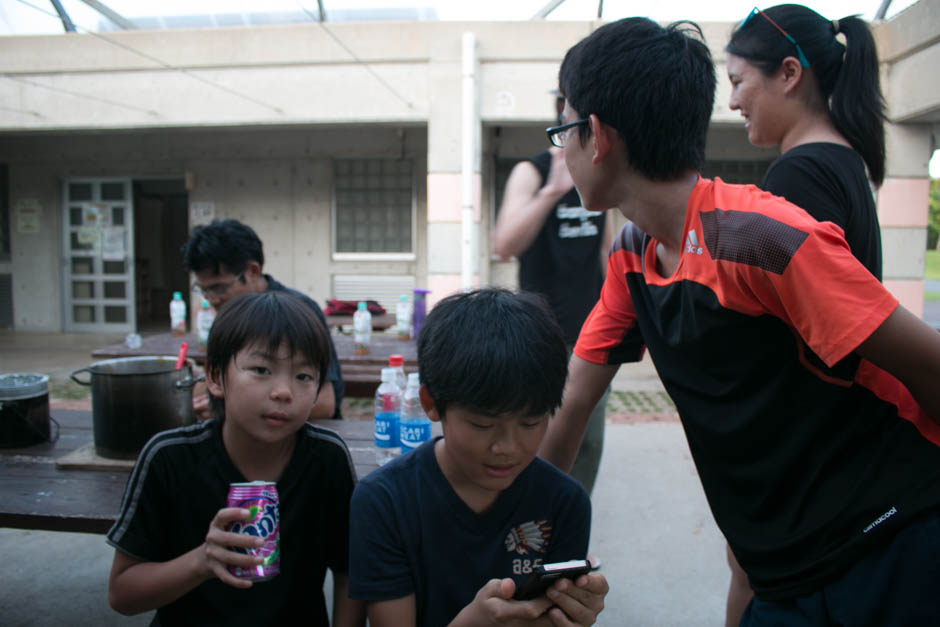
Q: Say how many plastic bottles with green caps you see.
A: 4